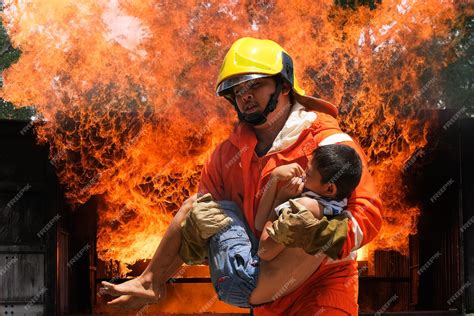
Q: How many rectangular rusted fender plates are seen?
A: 0